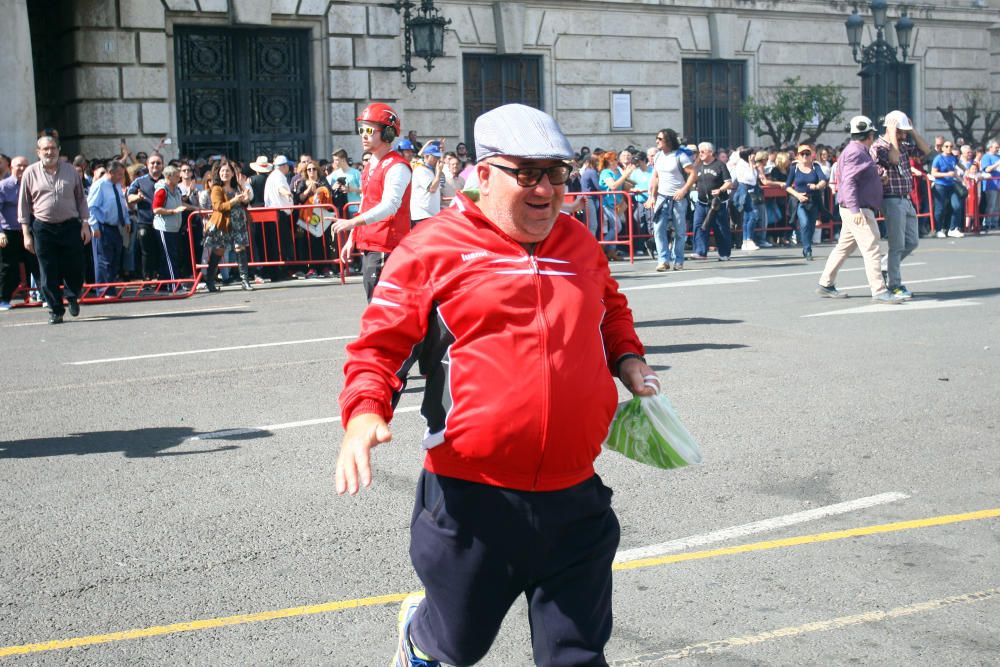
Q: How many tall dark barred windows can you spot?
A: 3